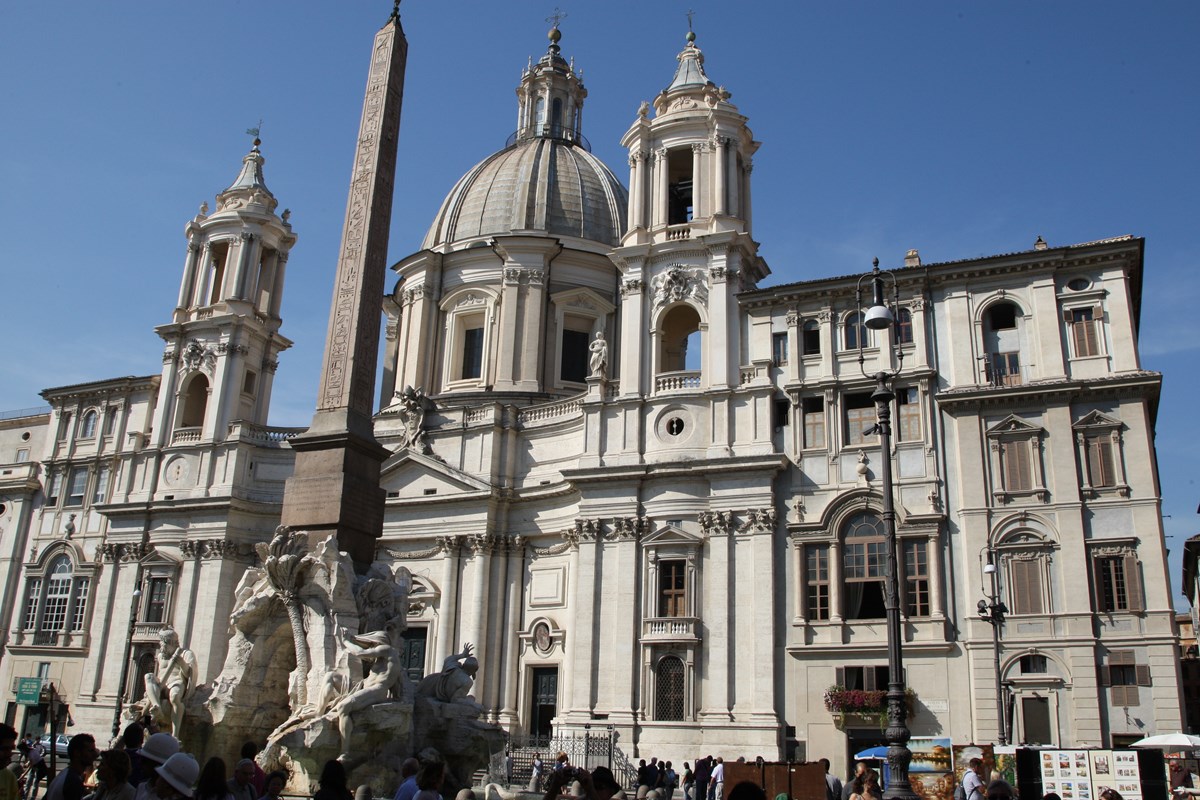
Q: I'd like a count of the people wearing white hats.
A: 2